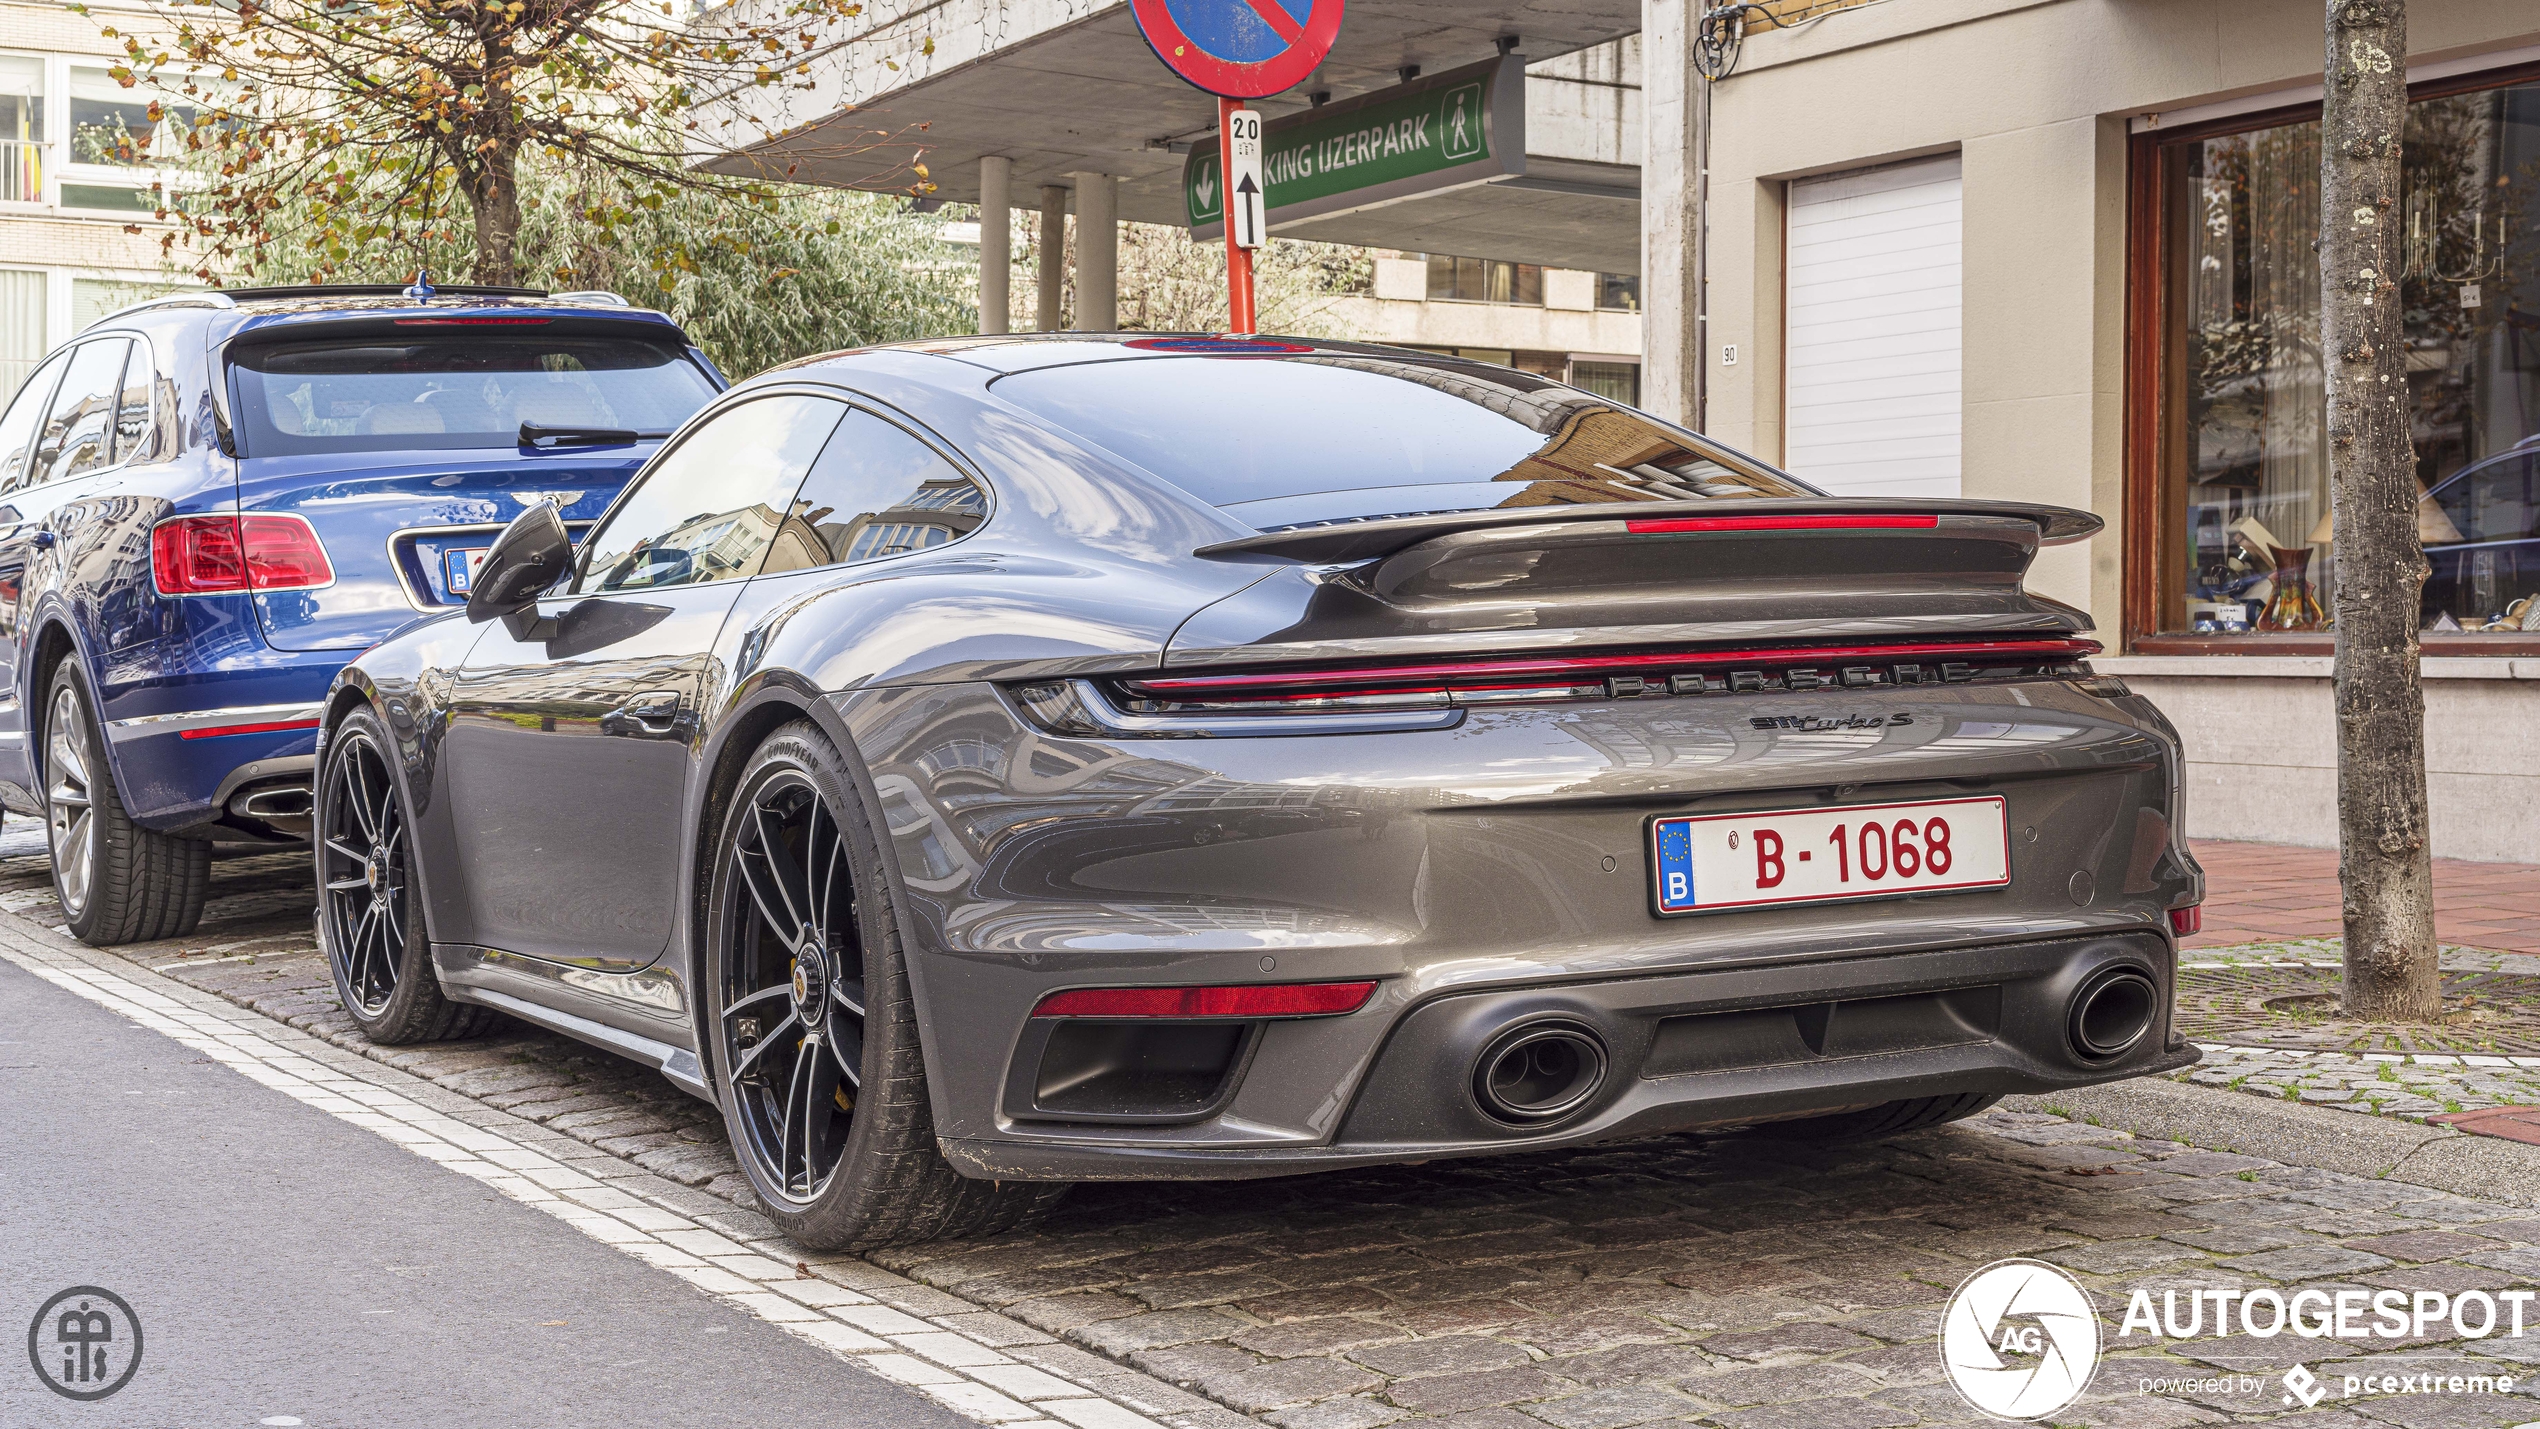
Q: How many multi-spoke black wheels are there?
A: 2